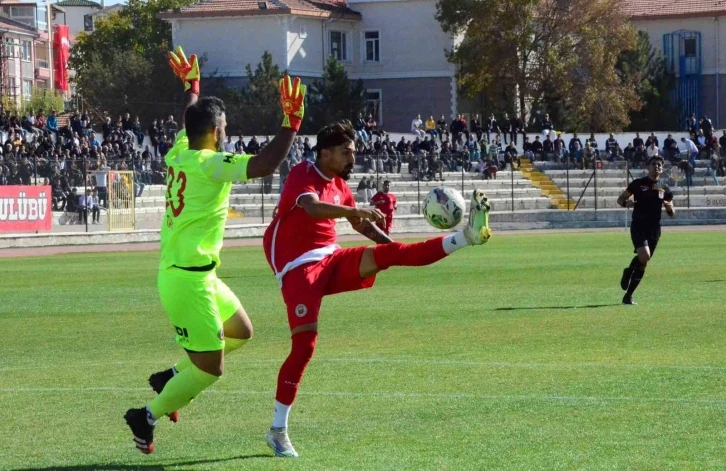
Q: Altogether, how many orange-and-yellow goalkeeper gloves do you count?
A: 2